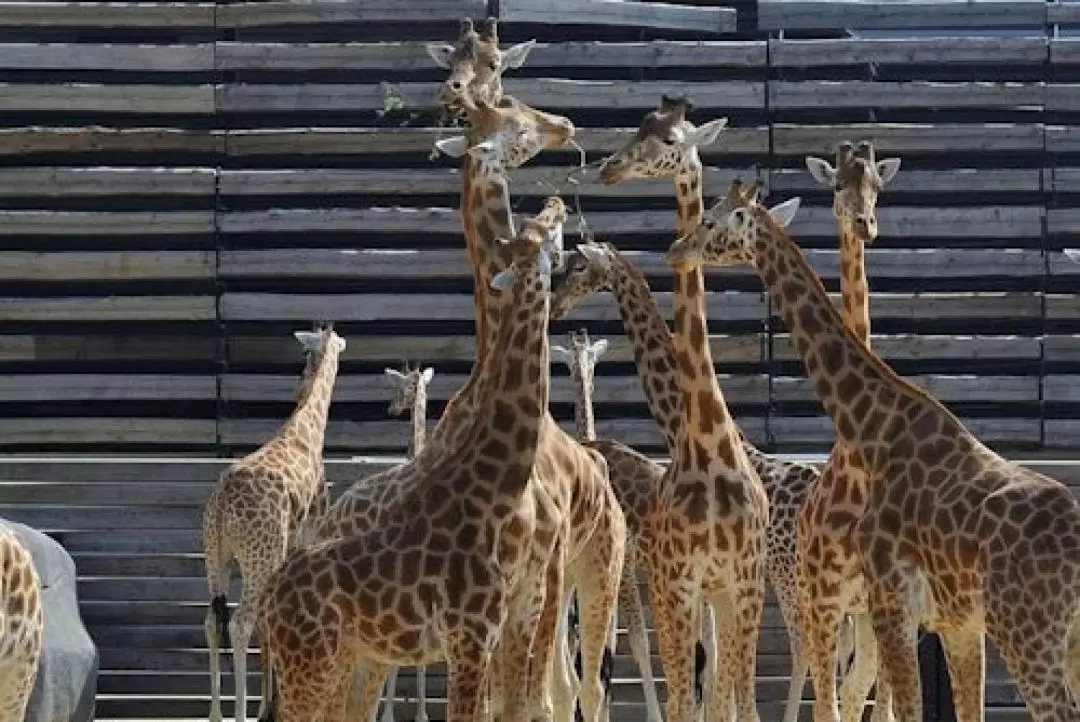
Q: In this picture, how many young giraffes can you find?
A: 3